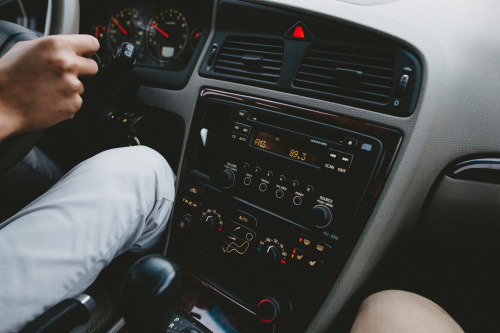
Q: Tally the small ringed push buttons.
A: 4